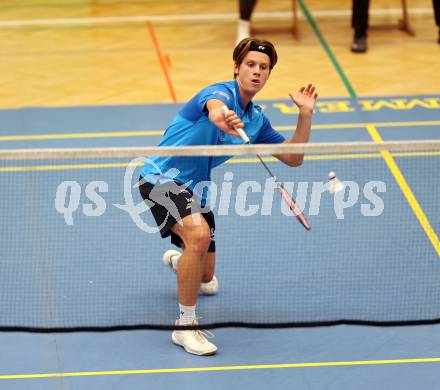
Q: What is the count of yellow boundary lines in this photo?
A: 4